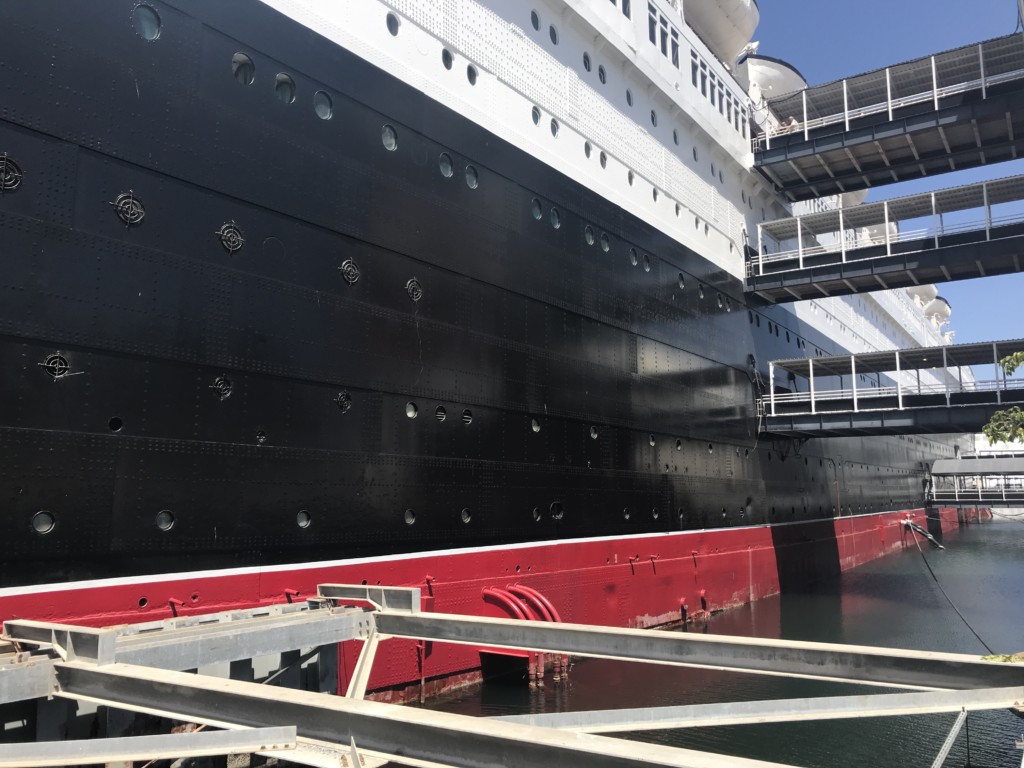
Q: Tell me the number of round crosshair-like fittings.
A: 8